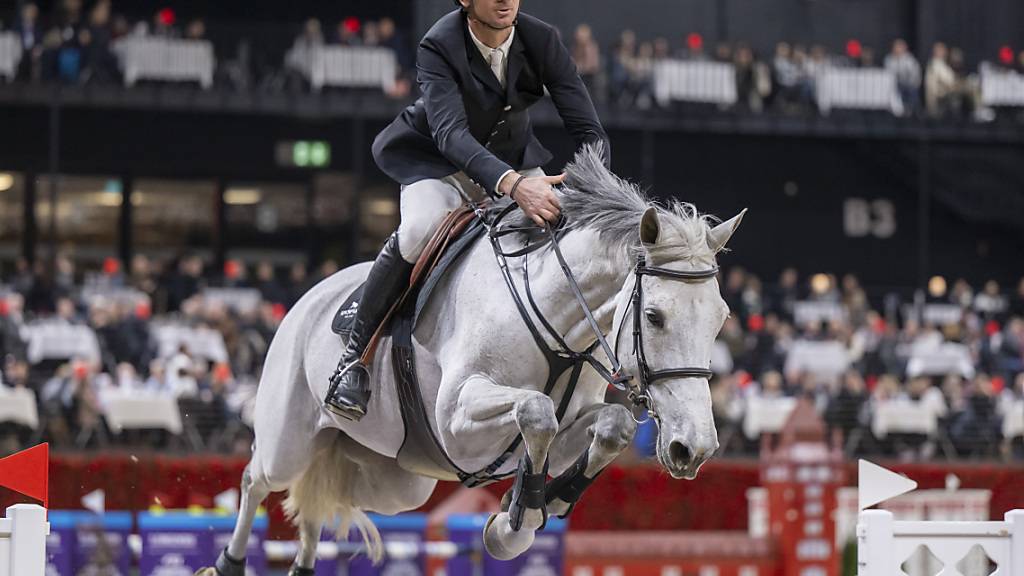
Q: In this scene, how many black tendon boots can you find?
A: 2